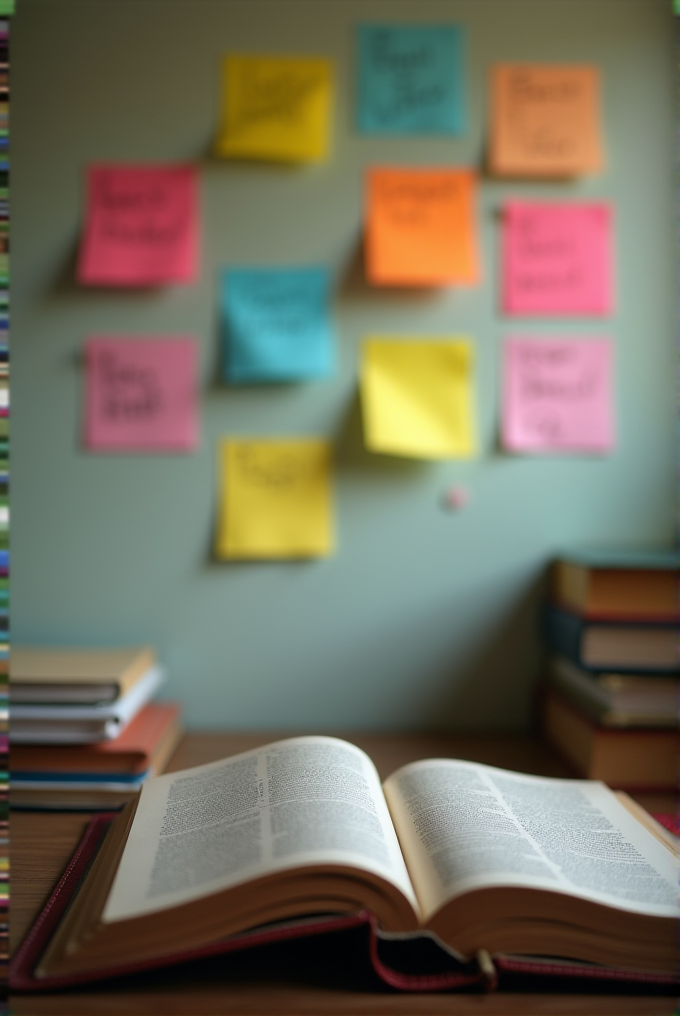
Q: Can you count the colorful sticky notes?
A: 11